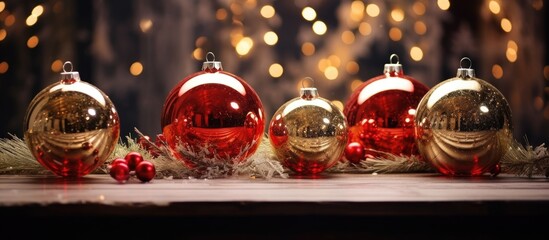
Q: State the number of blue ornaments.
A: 0